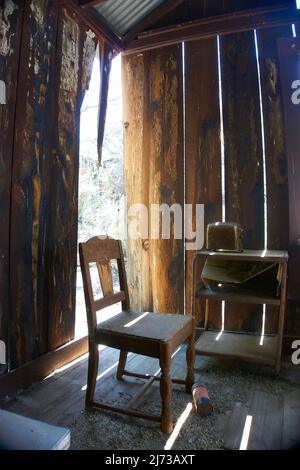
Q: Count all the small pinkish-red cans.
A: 1